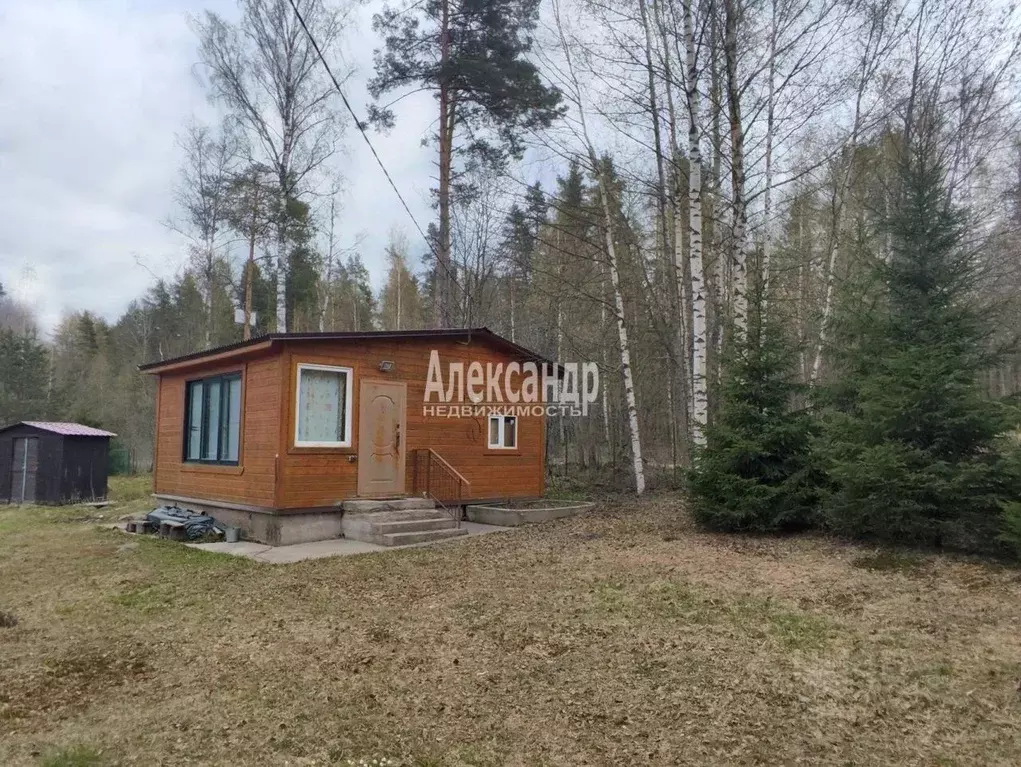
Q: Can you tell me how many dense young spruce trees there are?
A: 2